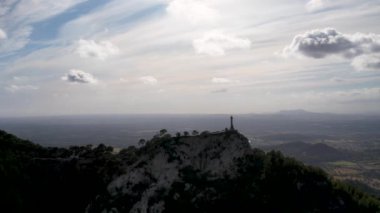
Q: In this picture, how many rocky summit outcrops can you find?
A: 1